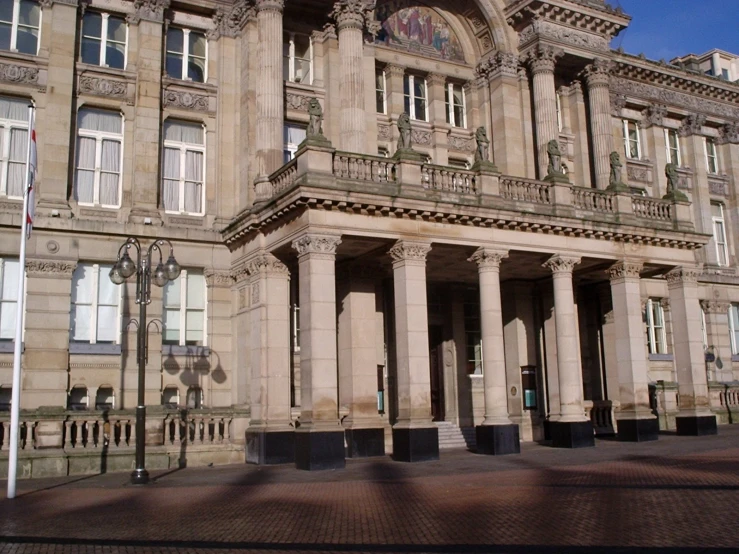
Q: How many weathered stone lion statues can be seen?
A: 6